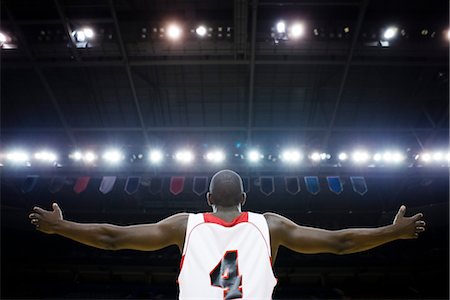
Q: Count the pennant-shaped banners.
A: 14